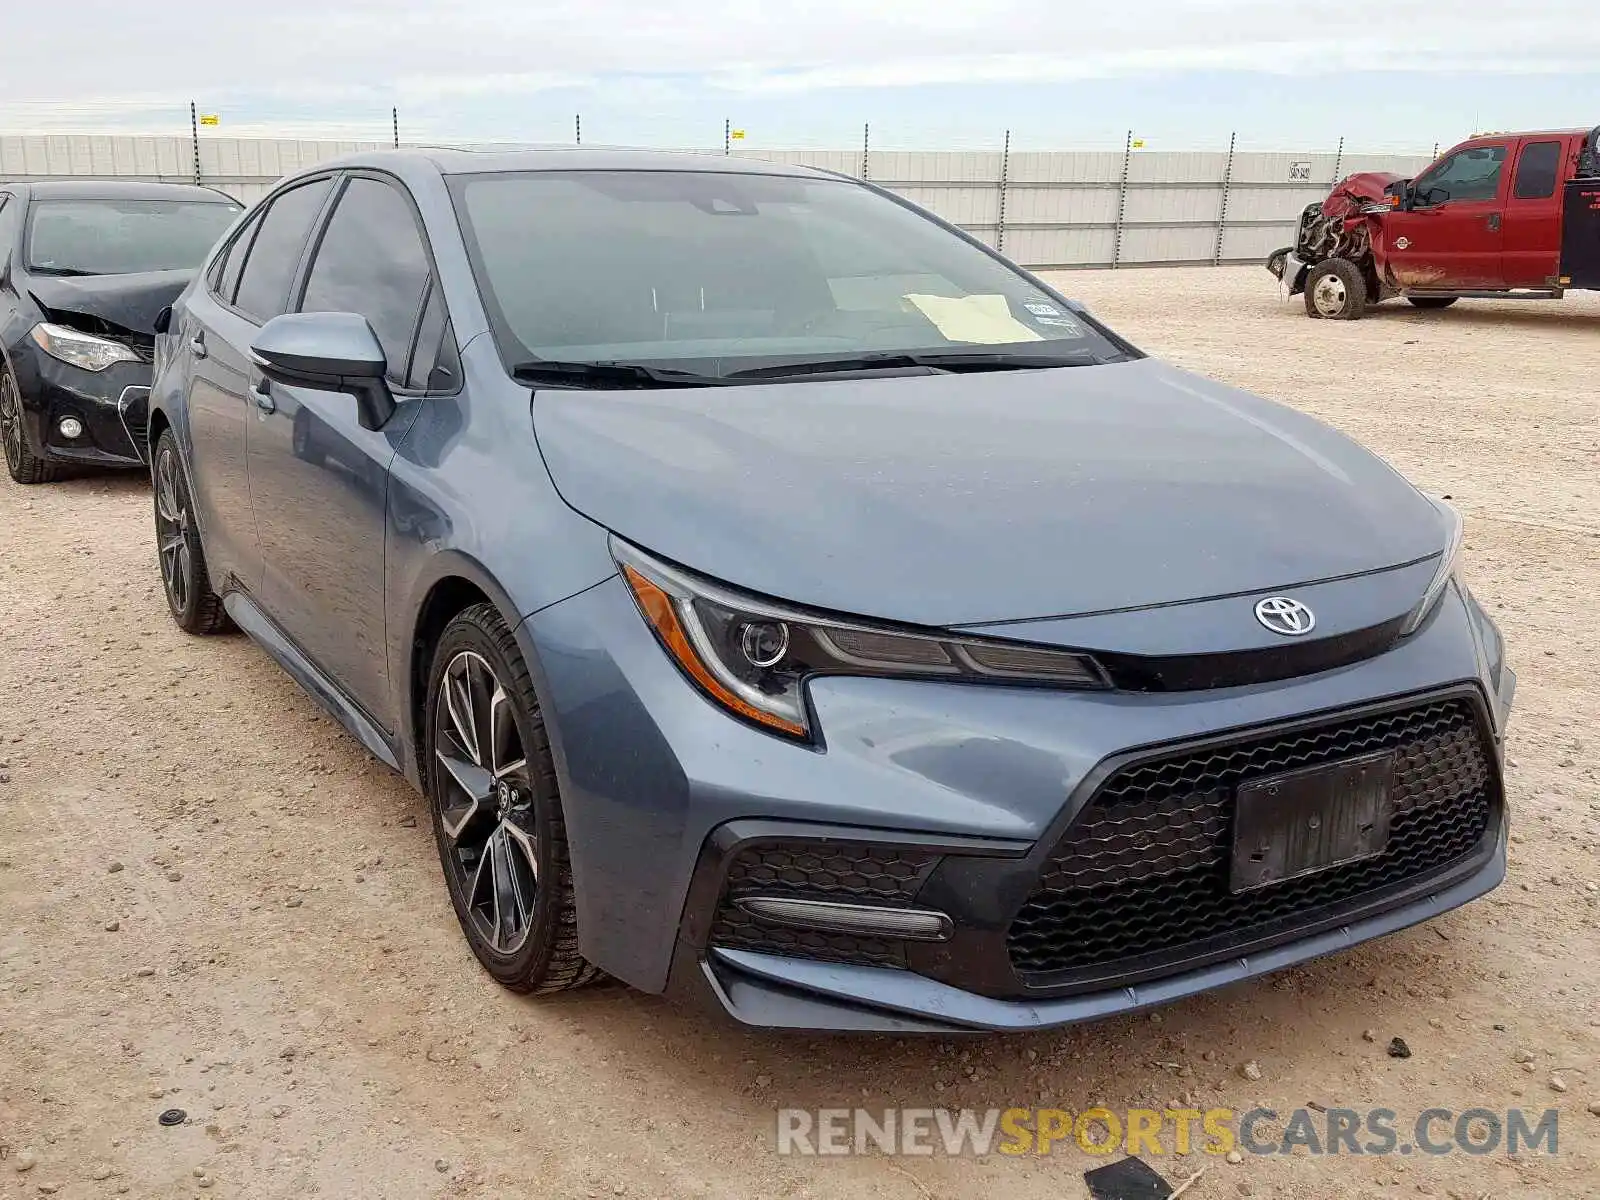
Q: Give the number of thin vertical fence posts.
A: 10